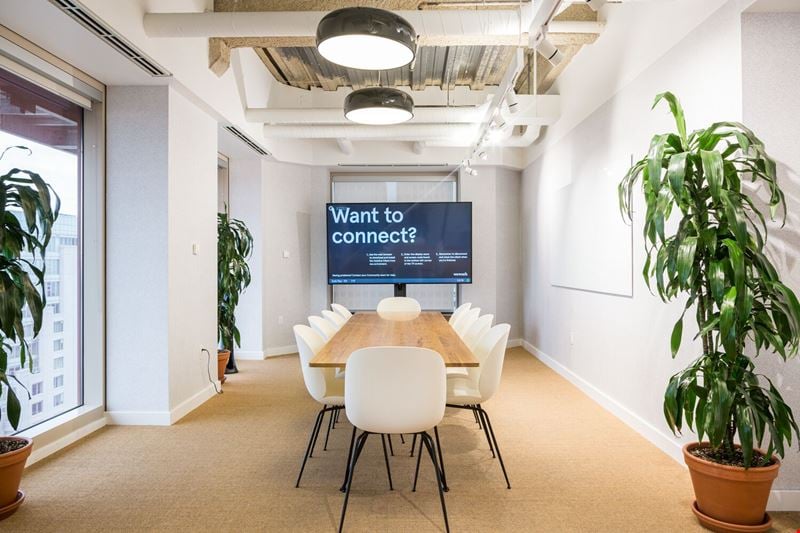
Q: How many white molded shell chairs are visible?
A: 10